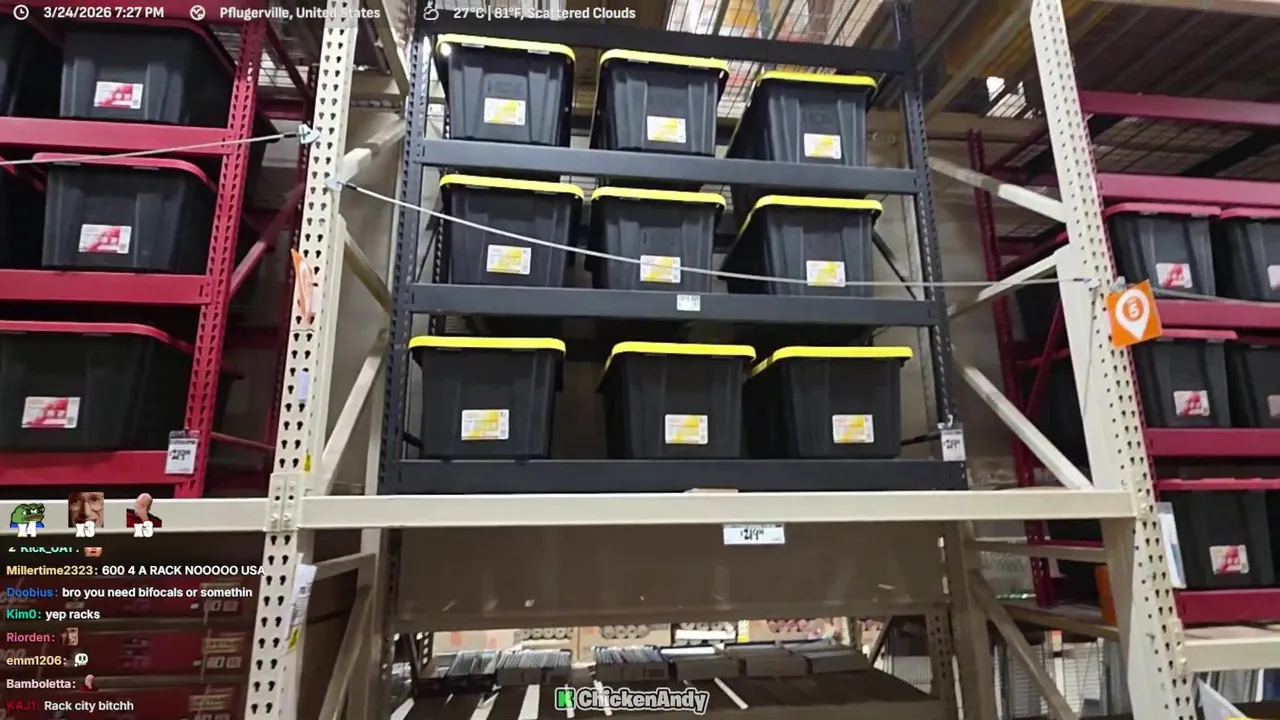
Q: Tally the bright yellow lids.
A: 9